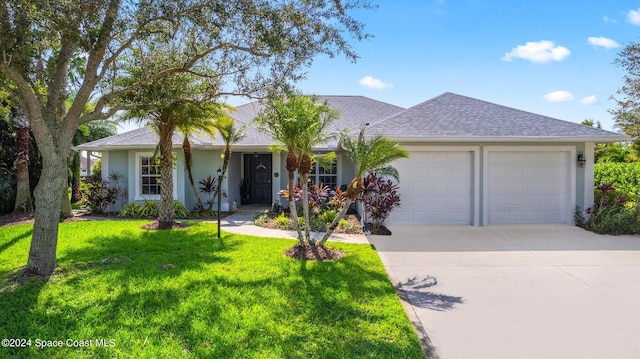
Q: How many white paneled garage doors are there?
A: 2